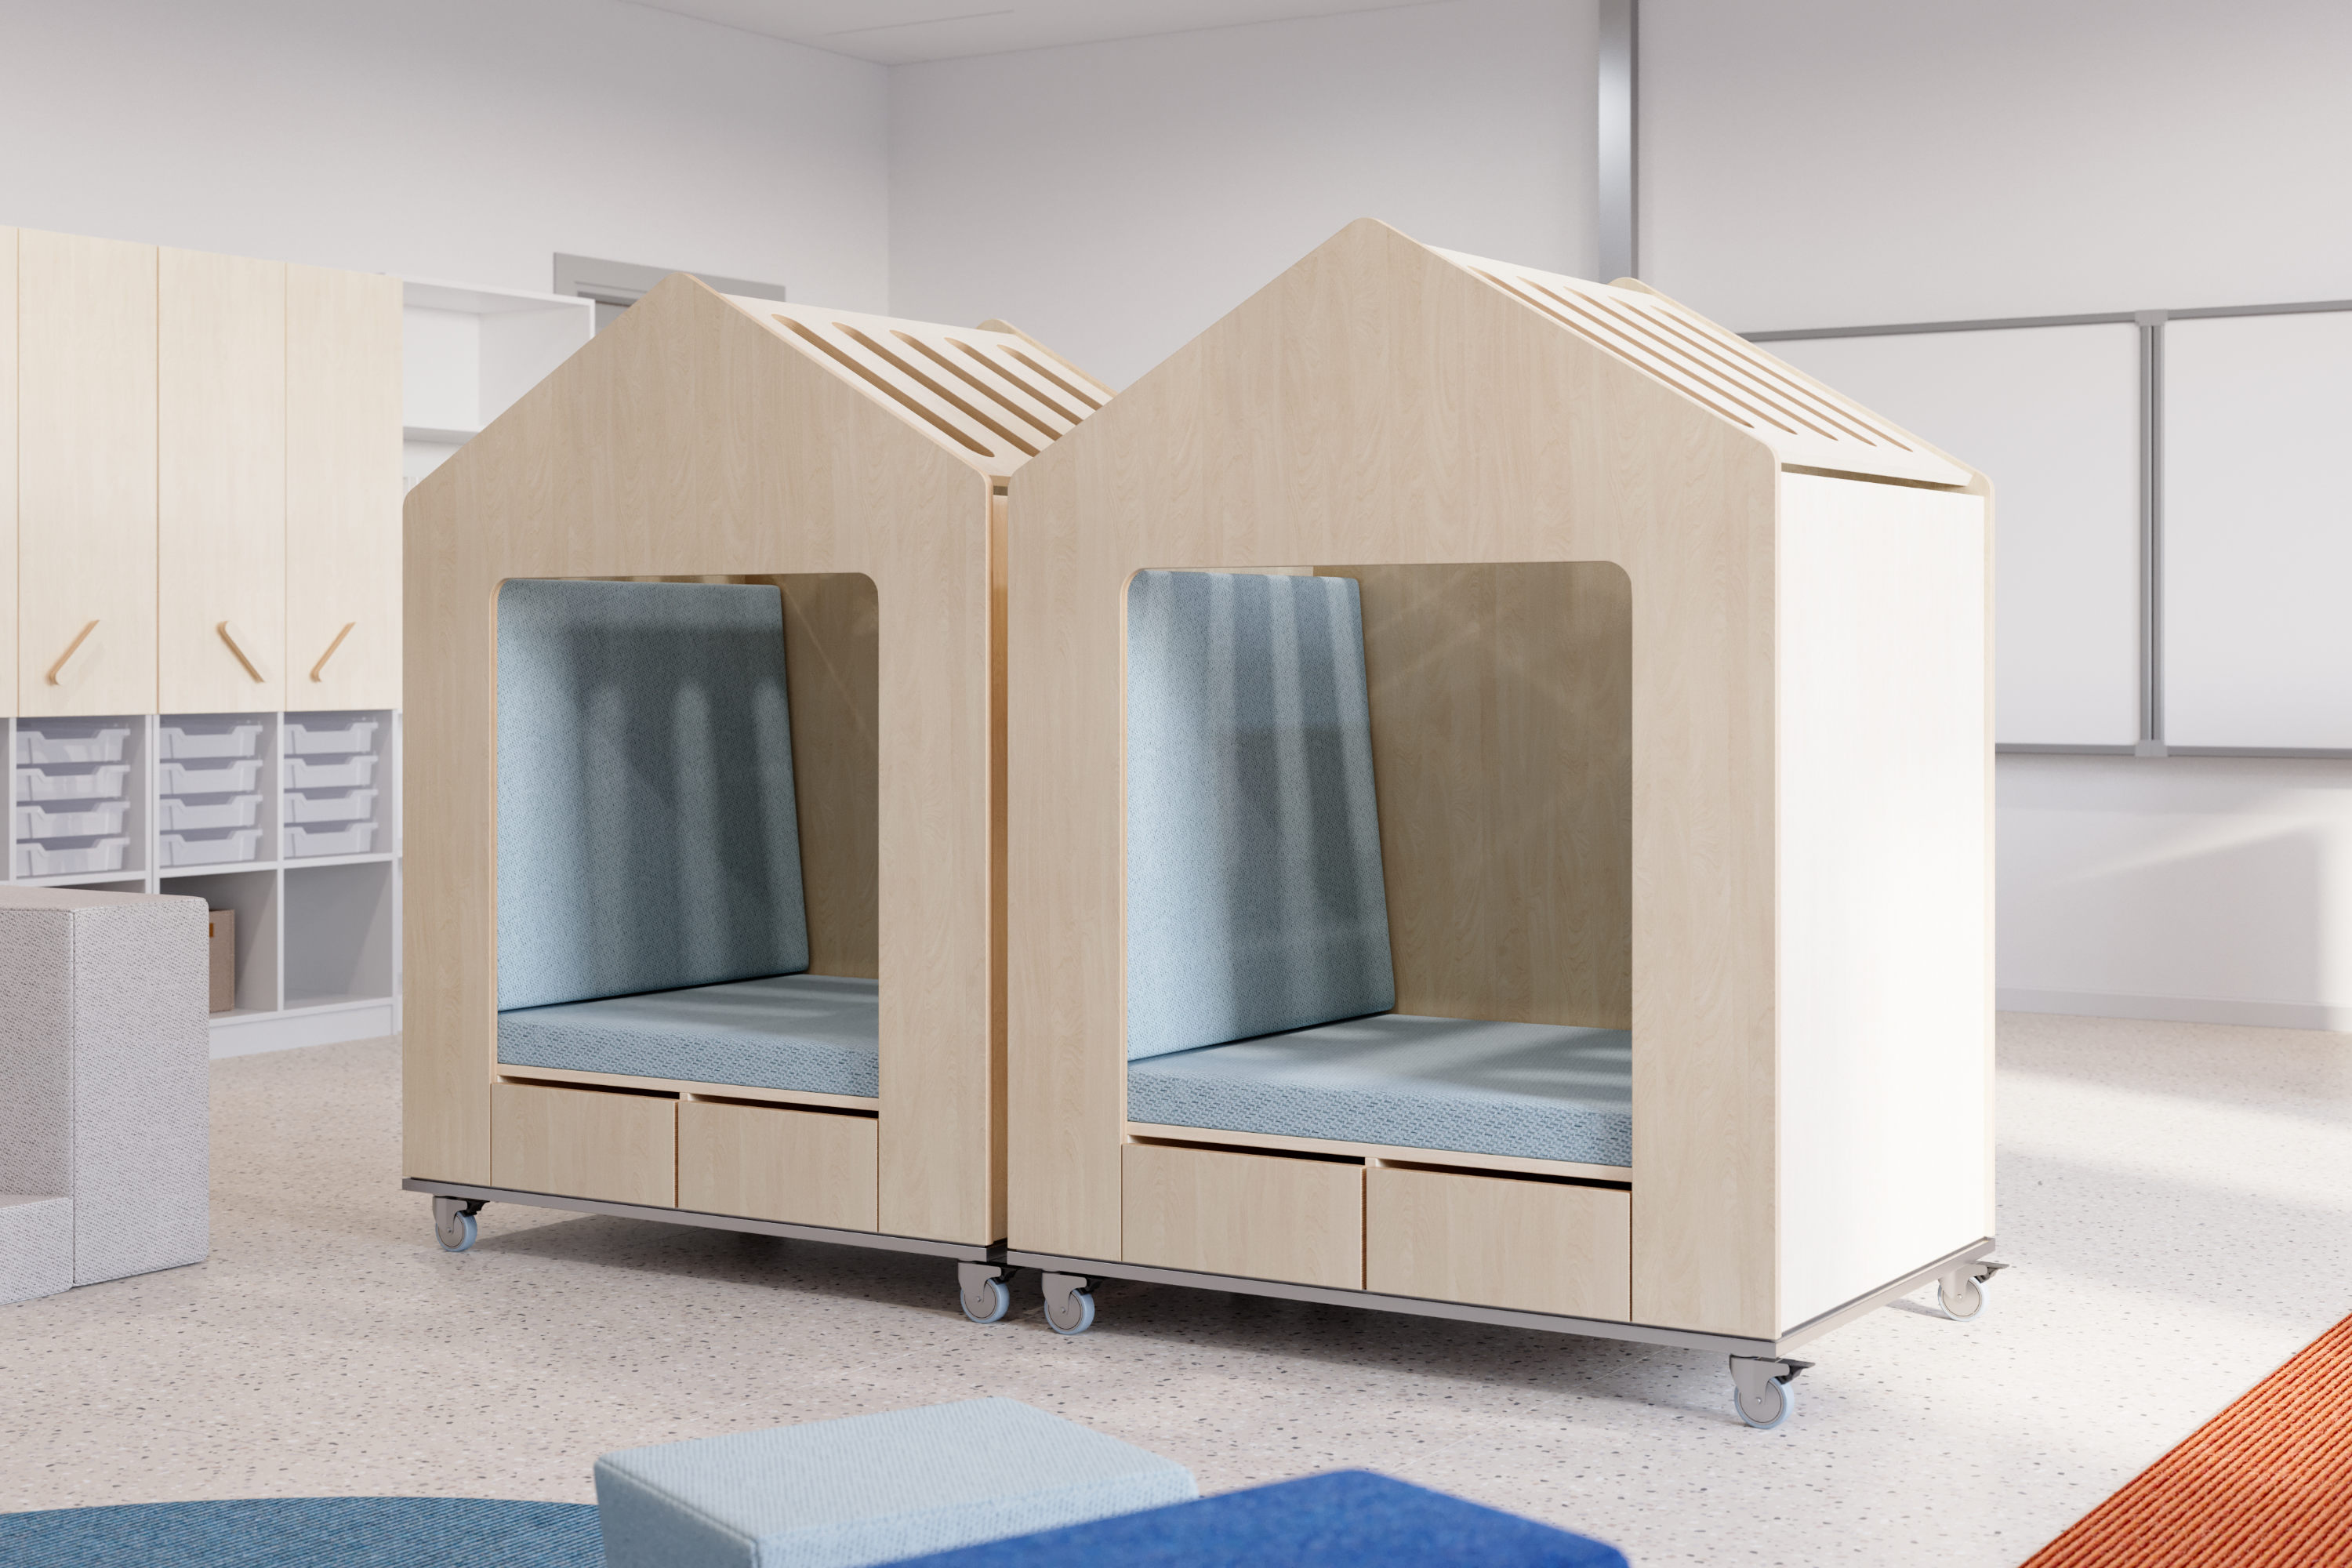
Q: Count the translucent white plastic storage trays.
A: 12